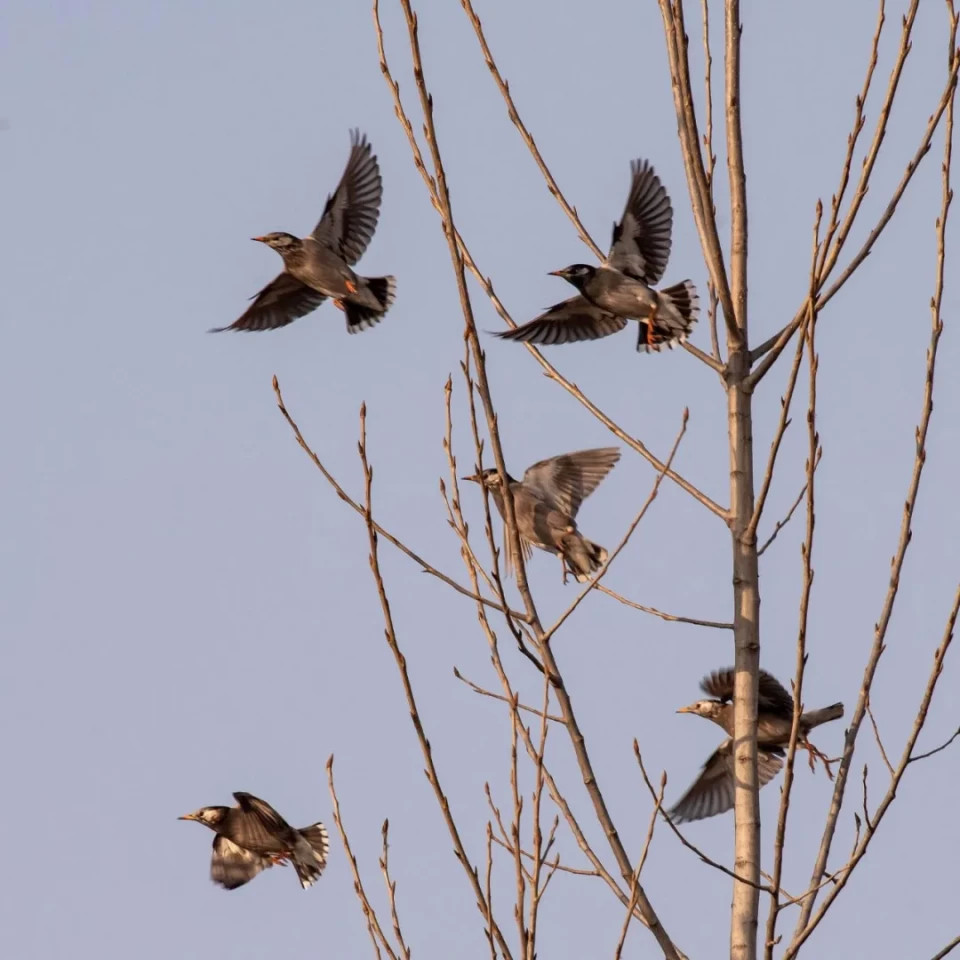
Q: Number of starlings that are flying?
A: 5